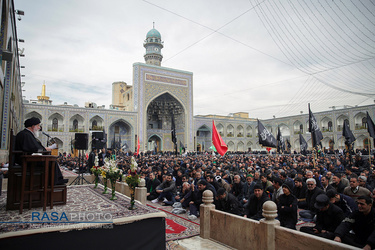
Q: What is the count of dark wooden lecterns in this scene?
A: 1